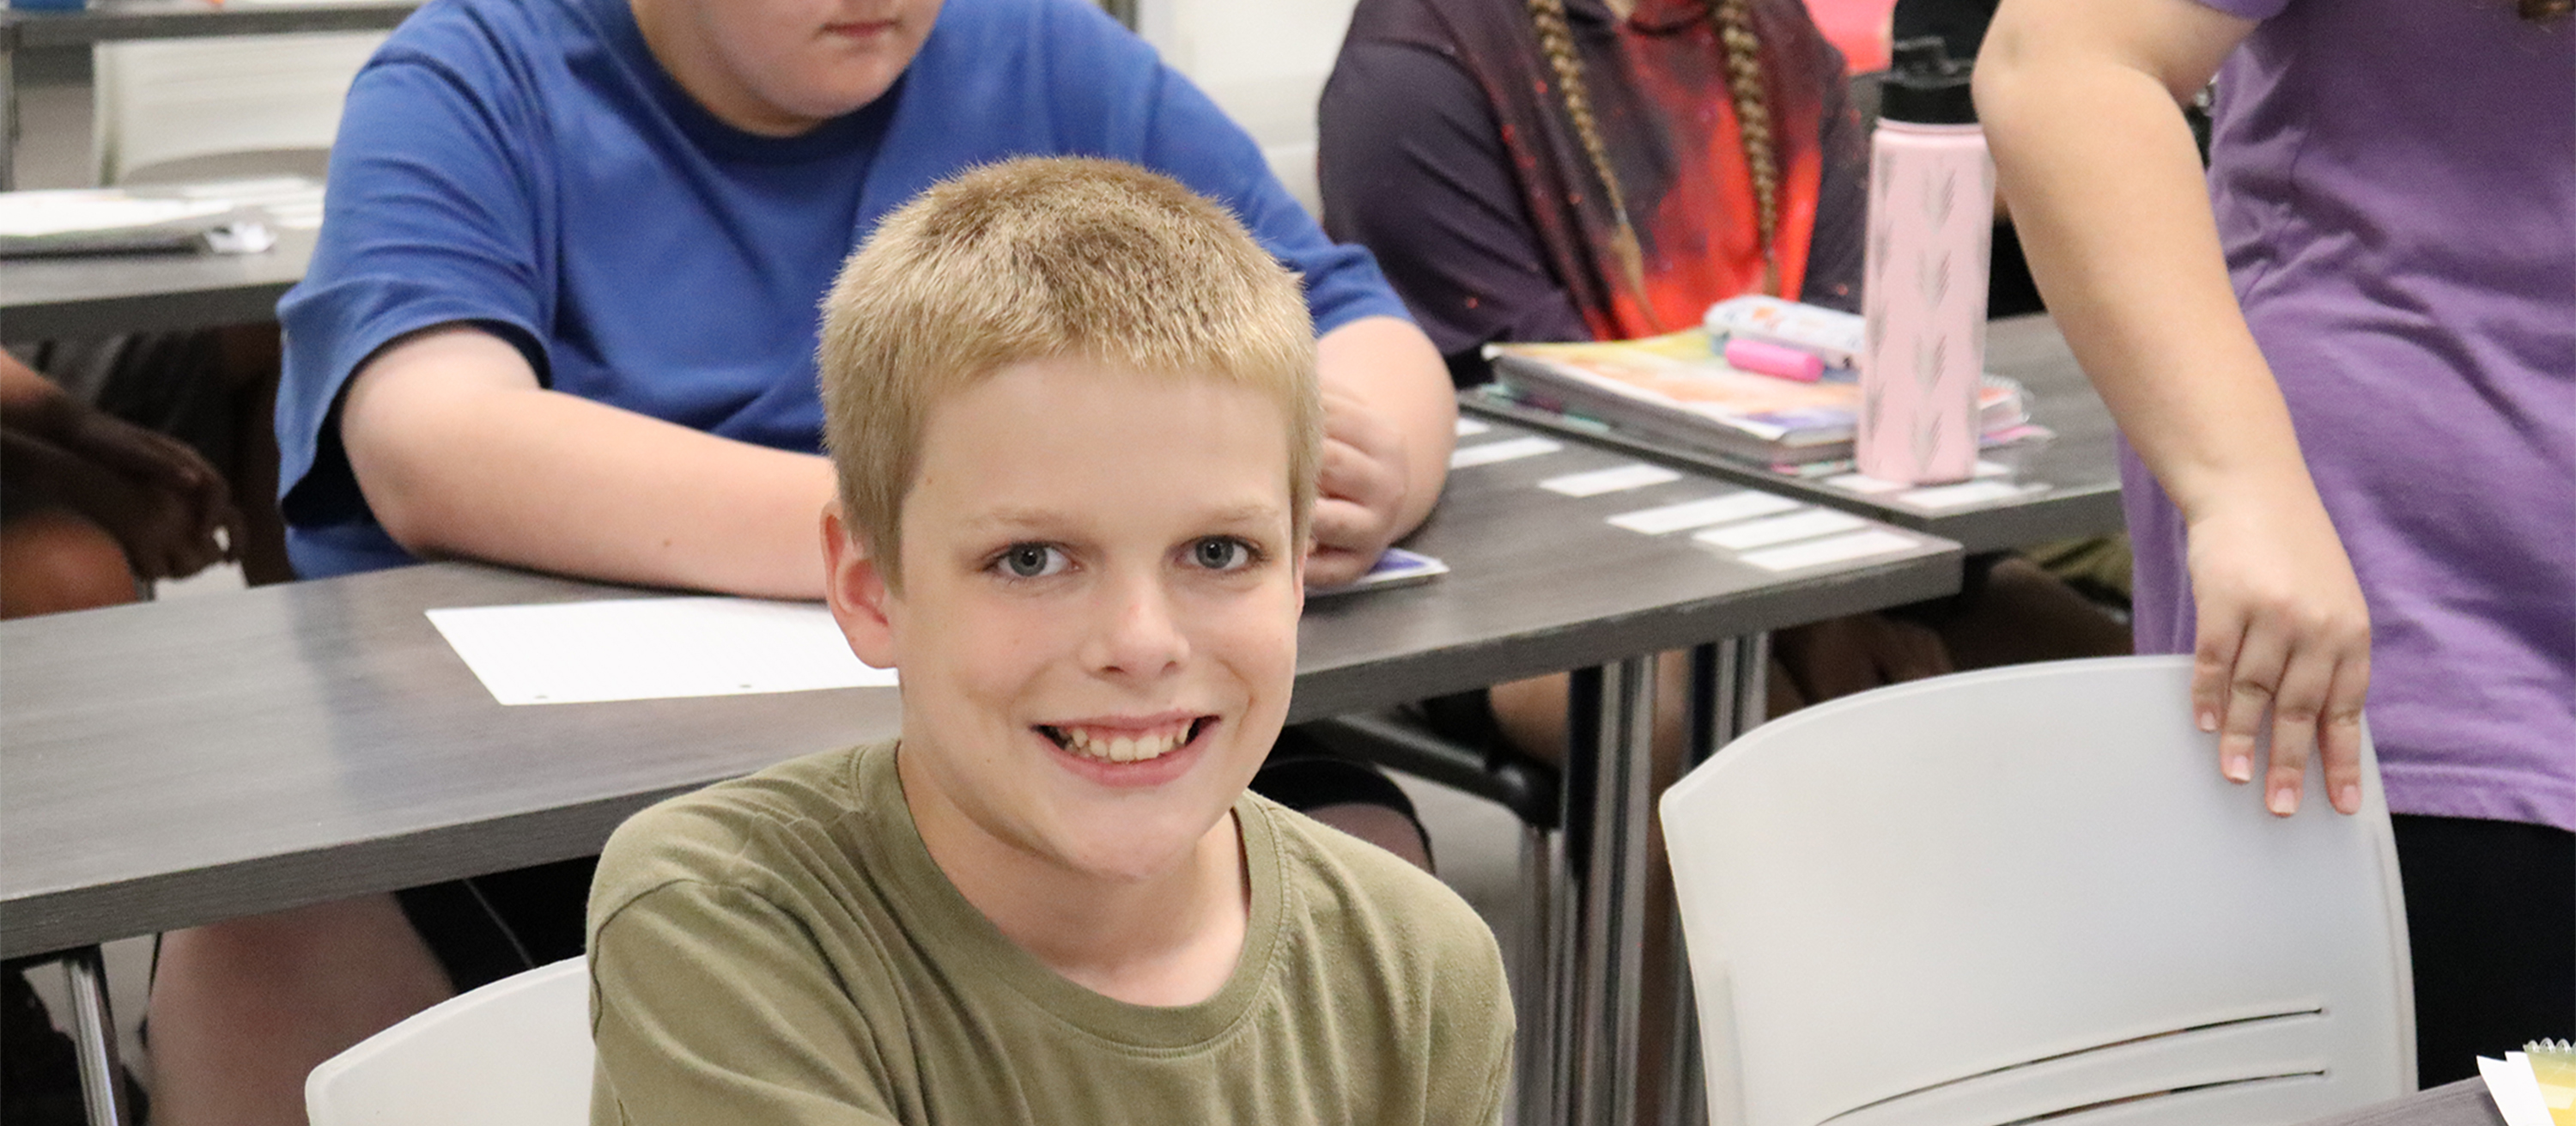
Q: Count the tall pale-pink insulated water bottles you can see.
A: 1